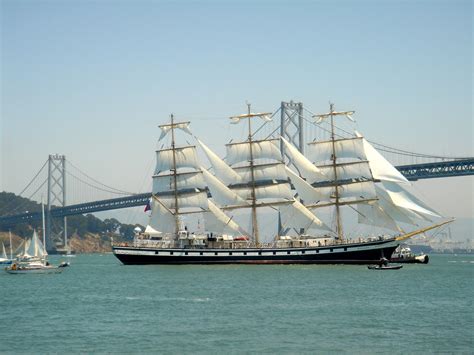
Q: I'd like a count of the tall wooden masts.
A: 3